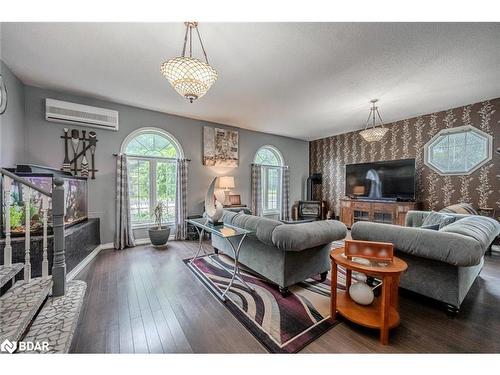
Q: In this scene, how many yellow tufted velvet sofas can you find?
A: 0